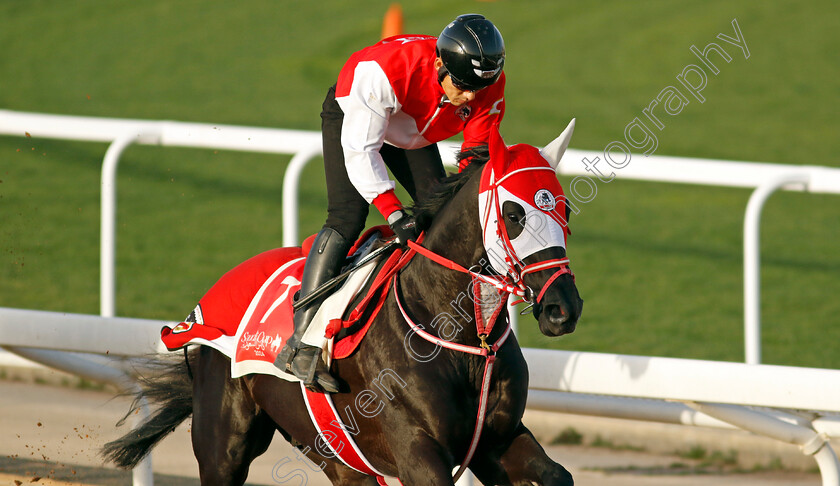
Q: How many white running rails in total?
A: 2